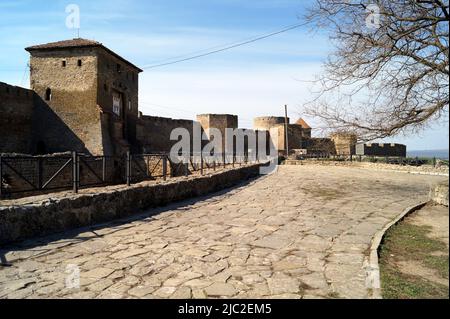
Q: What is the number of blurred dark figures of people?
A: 0